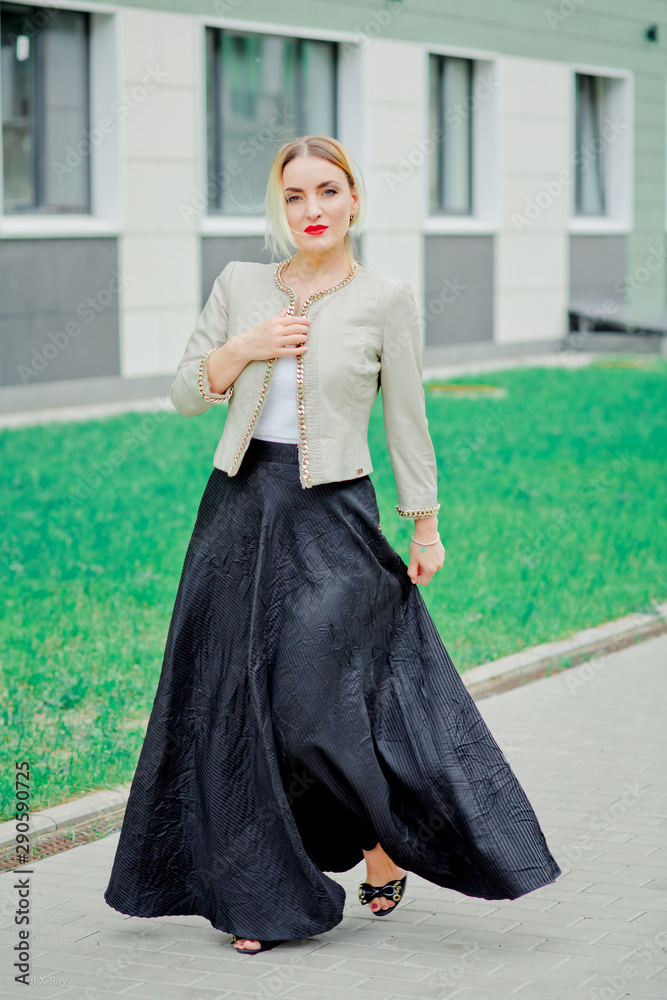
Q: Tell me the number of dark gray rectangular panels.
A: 4